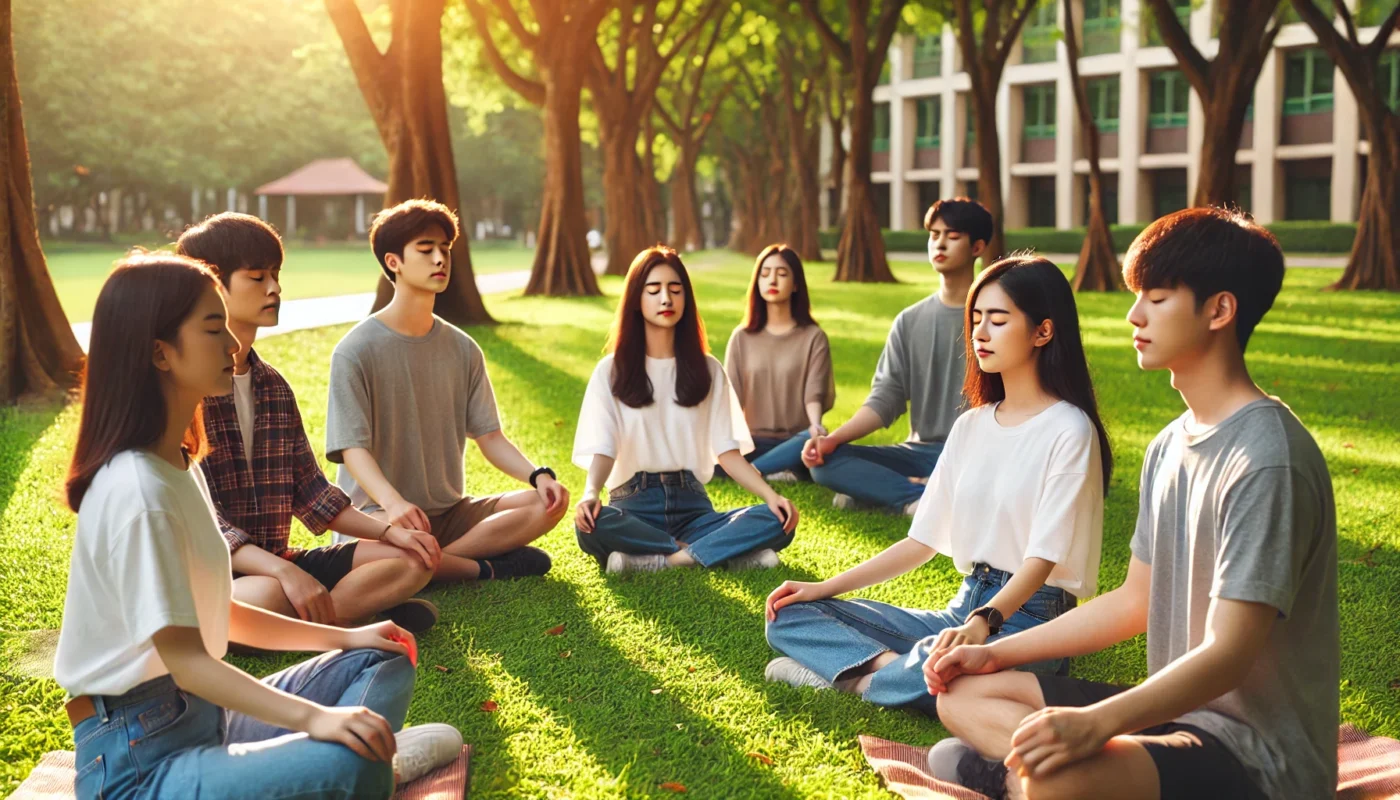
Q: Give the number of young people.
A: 8